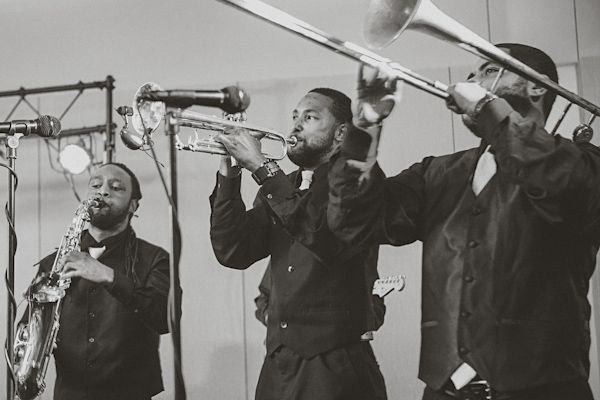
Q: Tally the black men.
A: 3